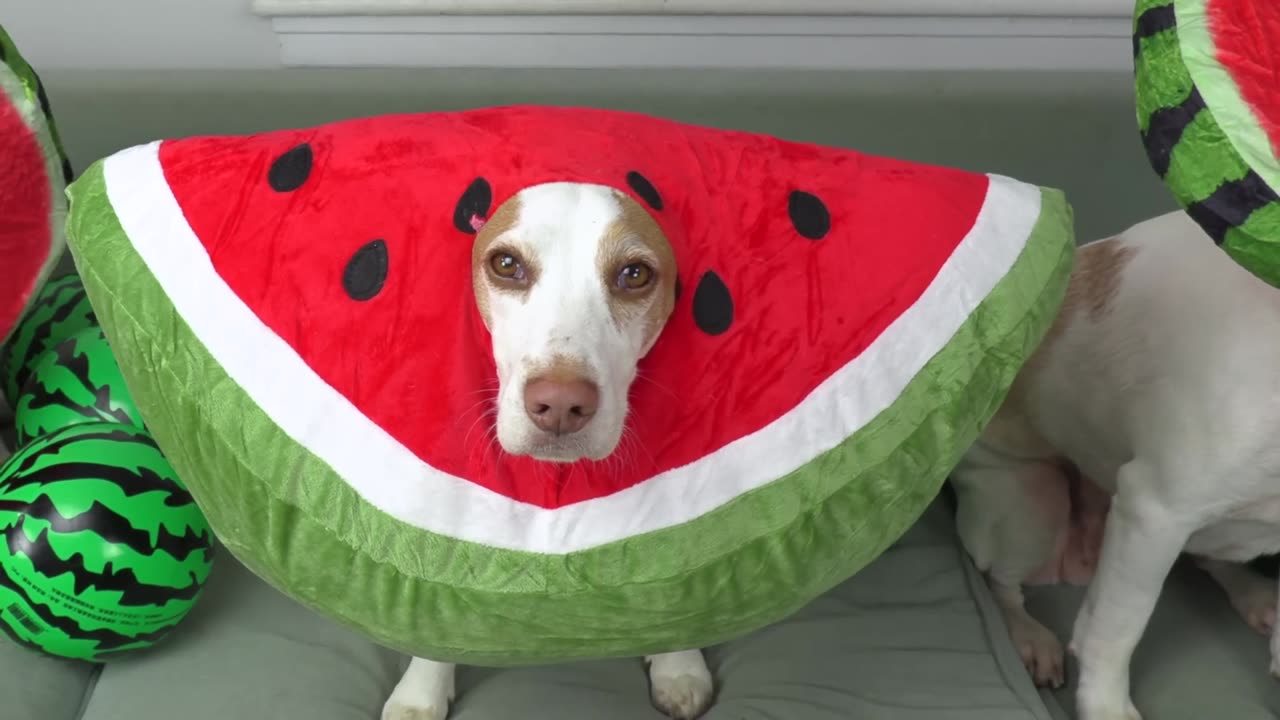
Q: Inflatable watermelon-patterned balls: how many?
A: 3